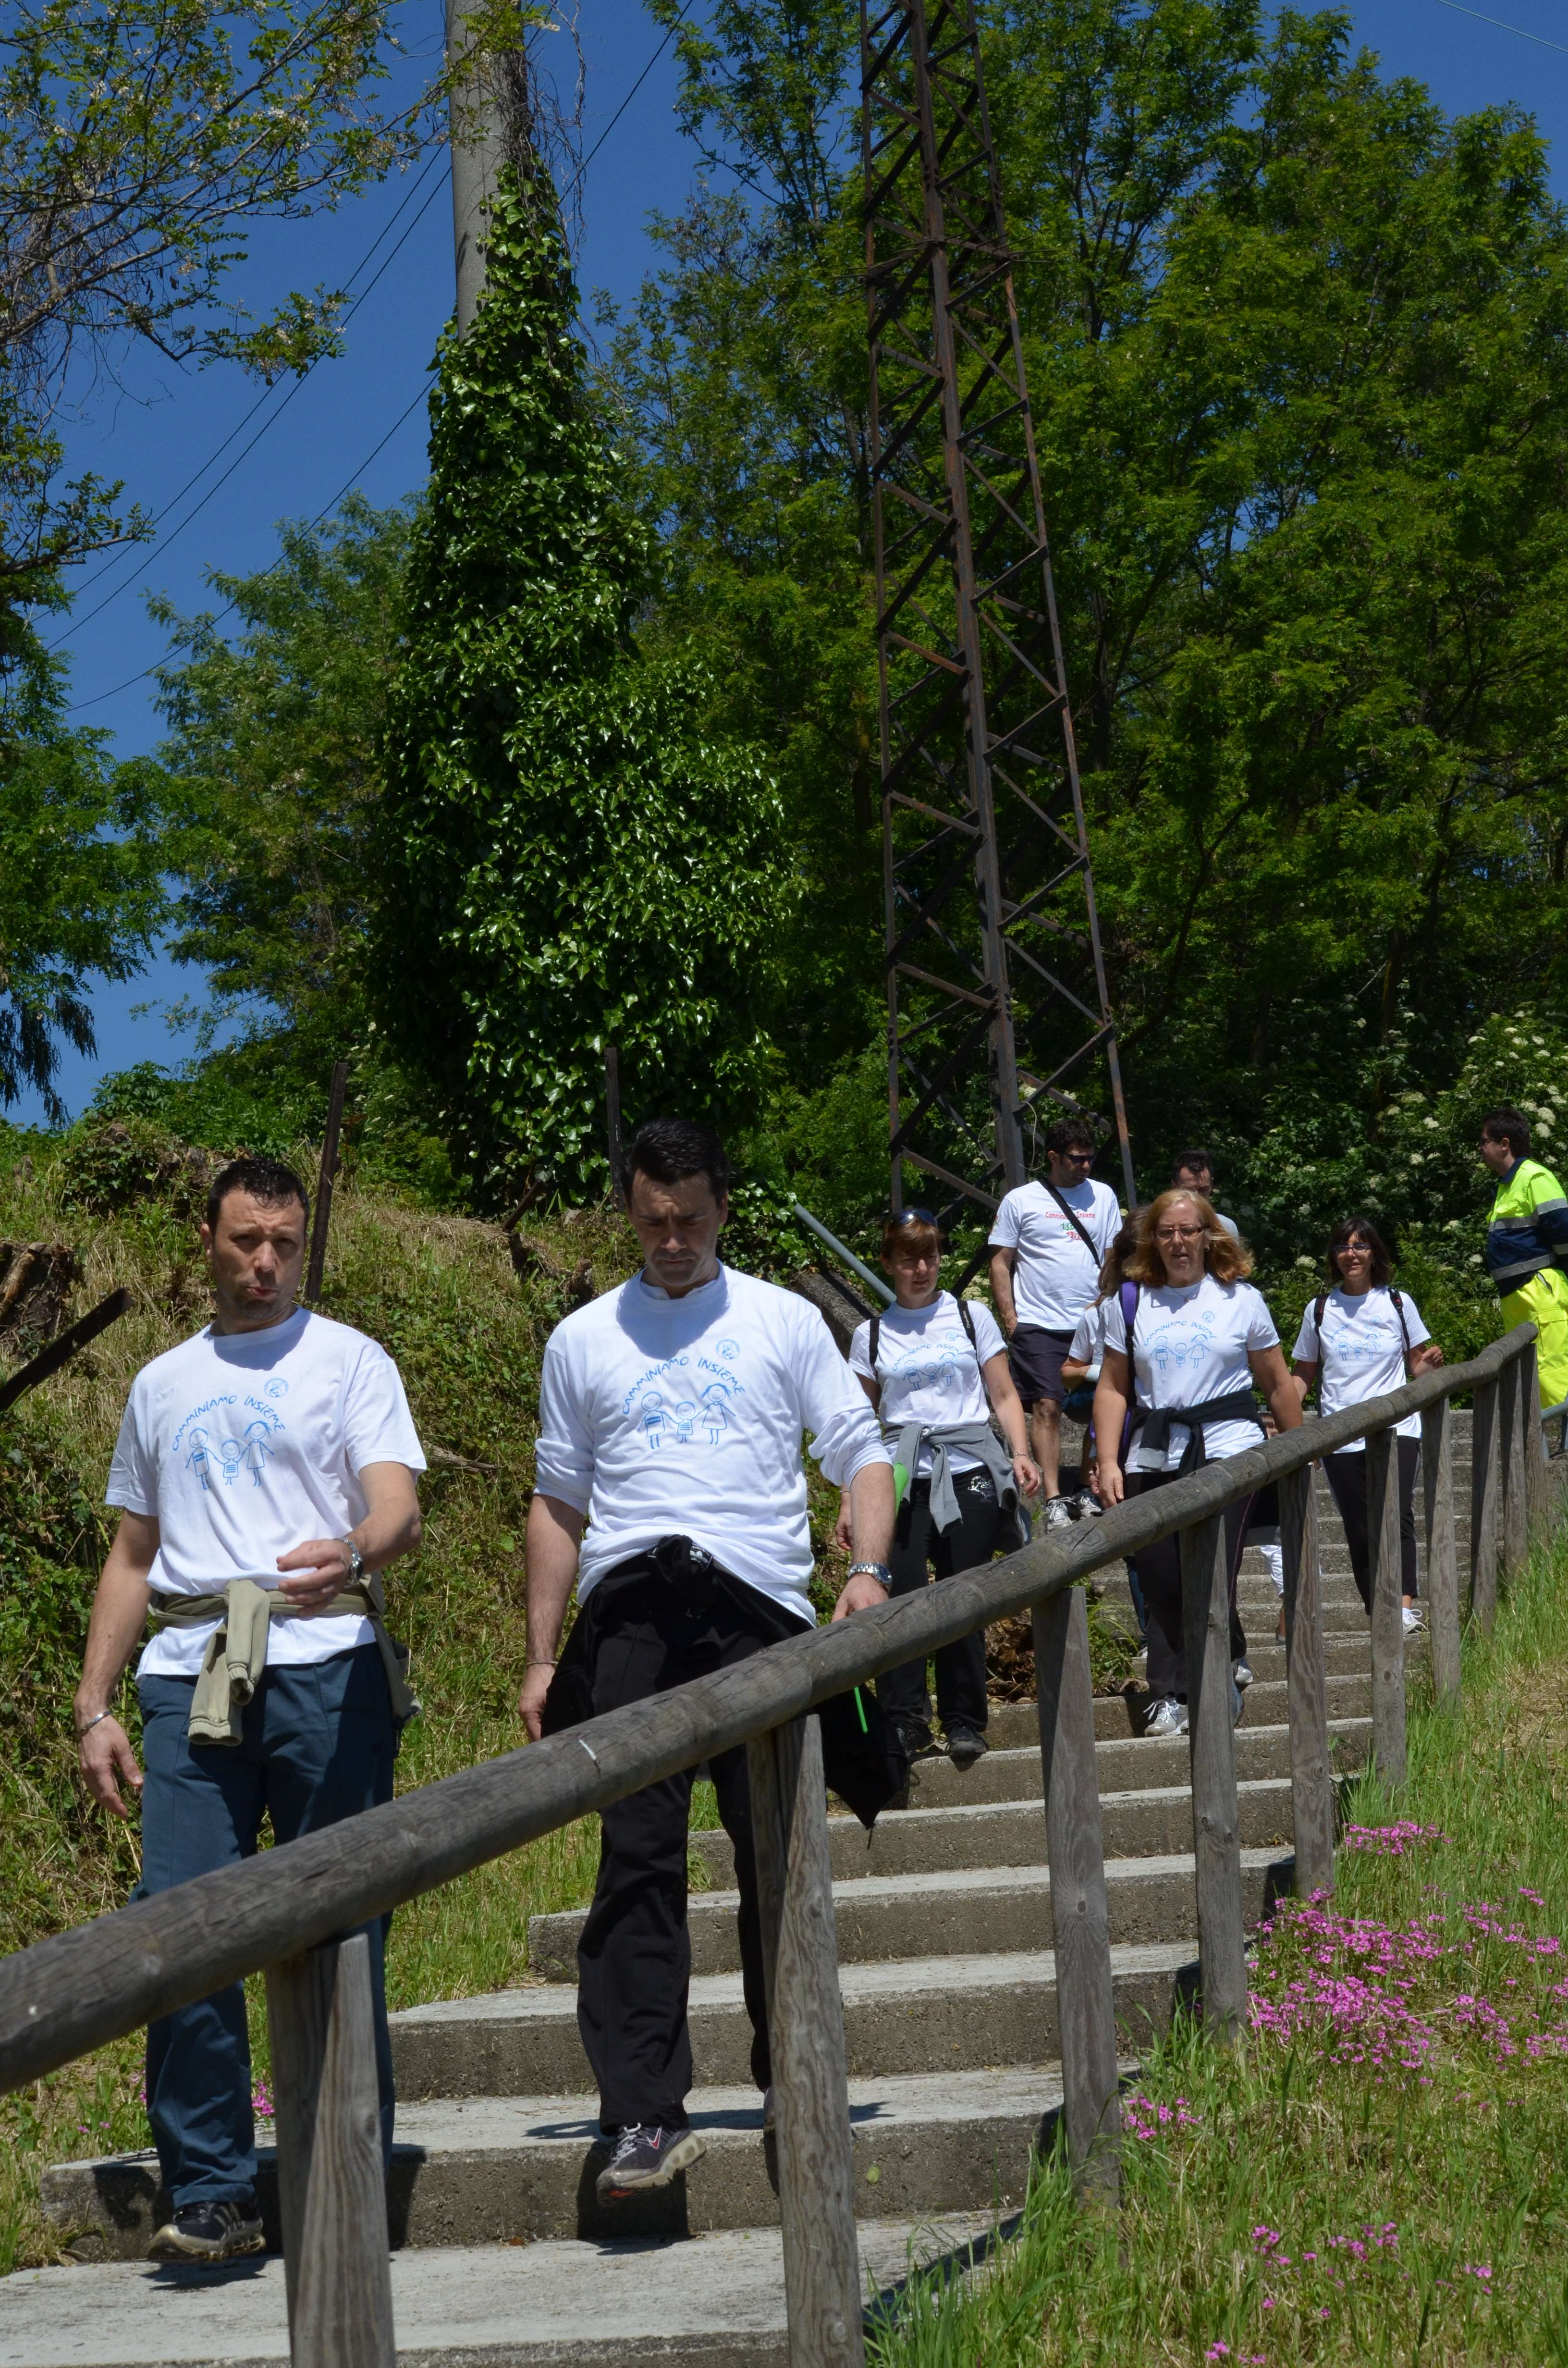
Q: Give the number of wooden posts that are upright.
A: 10